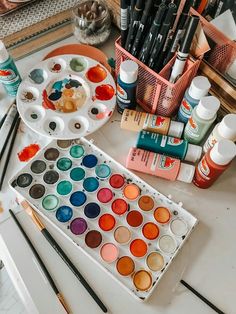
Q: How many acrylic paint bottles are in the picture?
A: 9